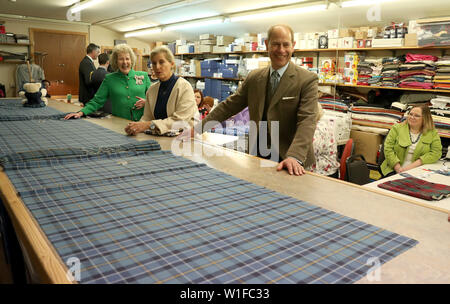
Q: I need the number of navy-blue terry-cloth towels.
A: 0